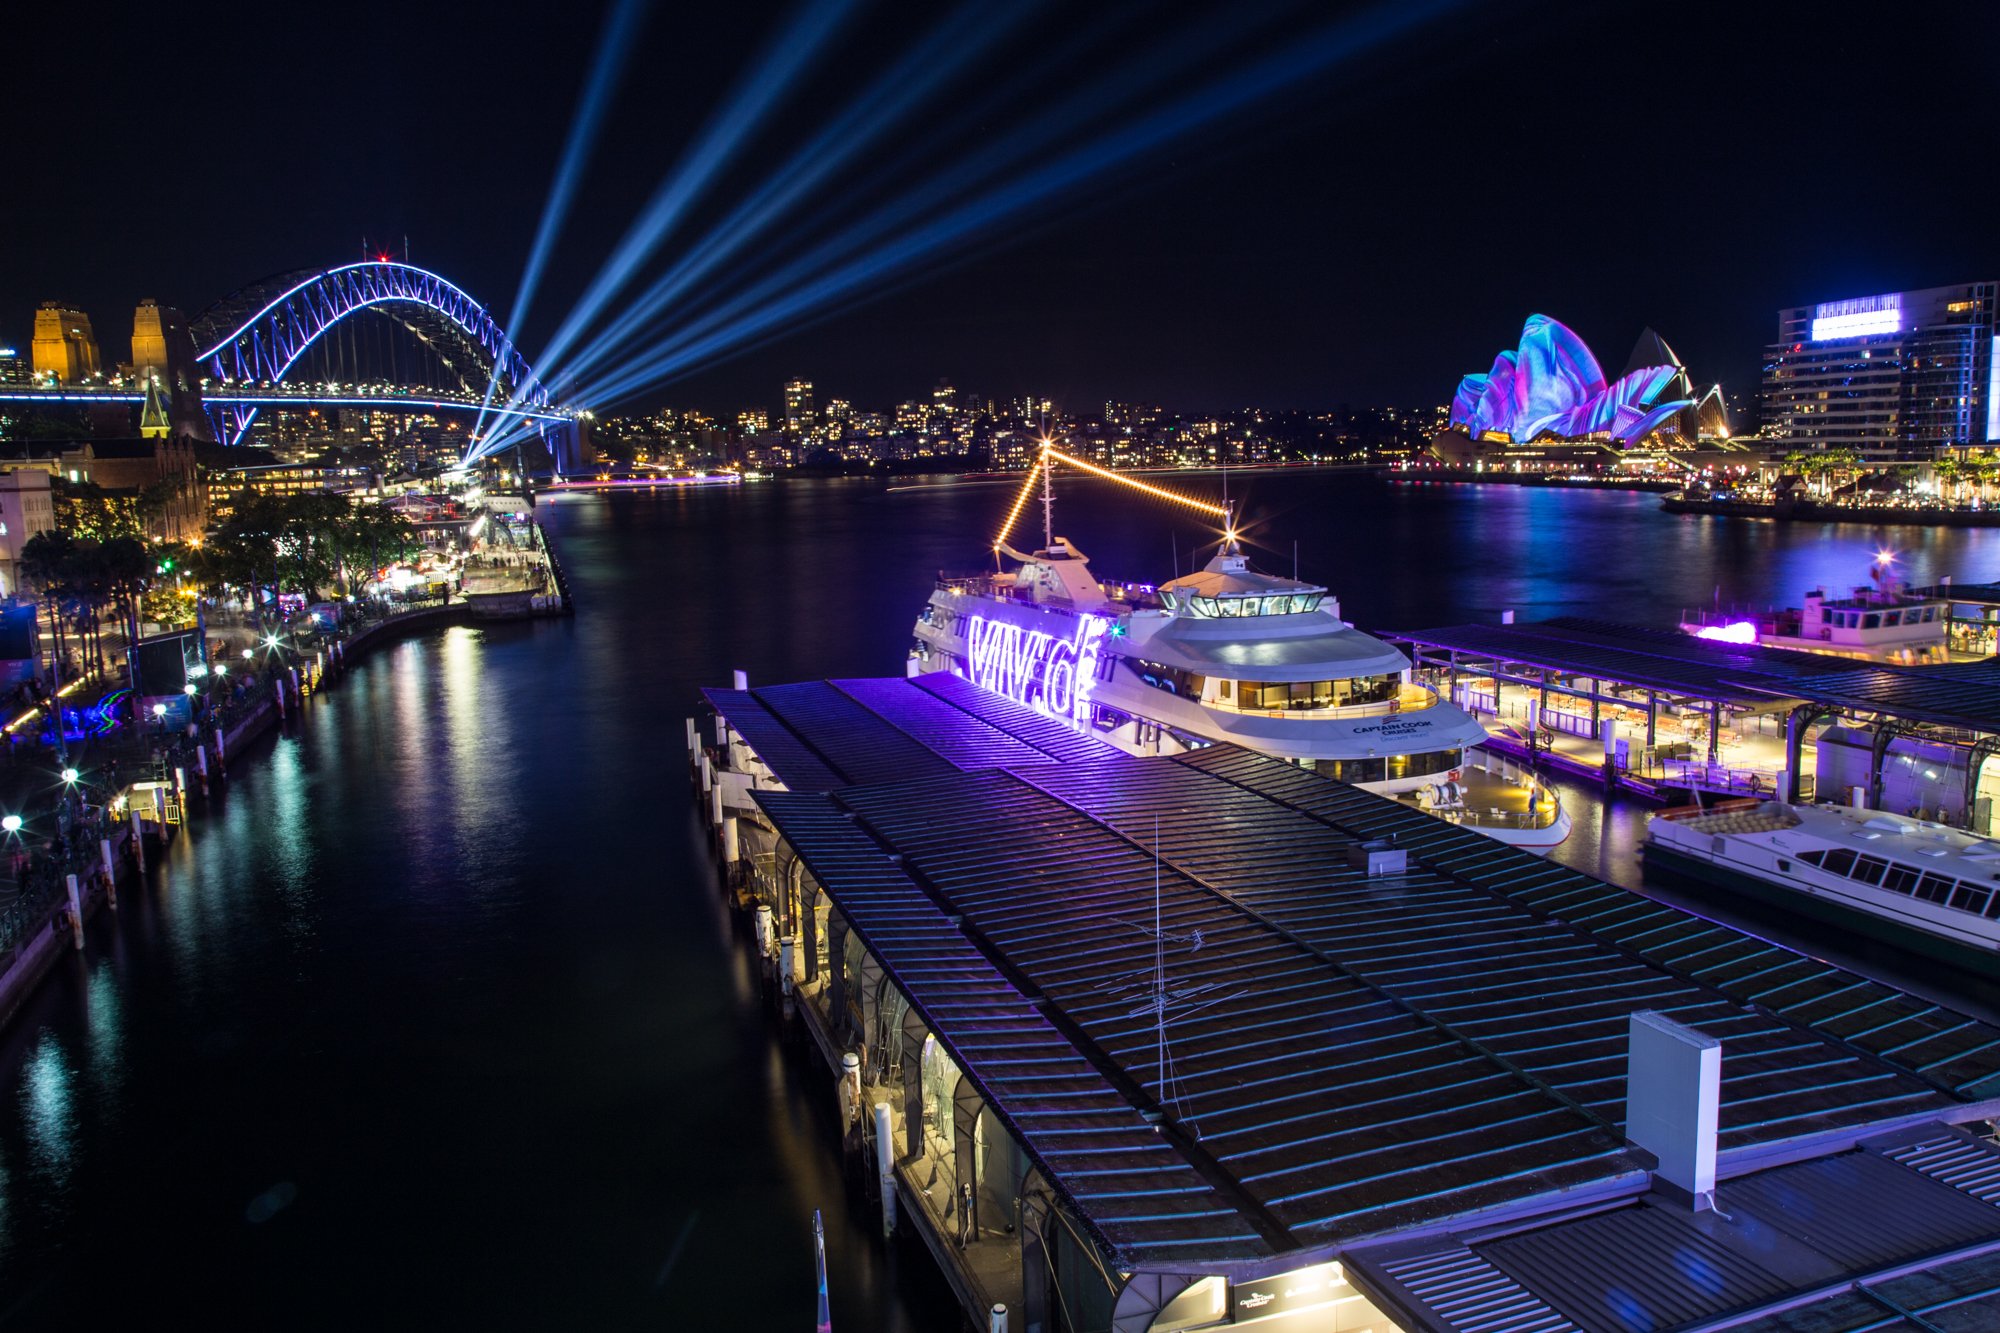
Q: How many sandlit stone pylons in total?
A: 2